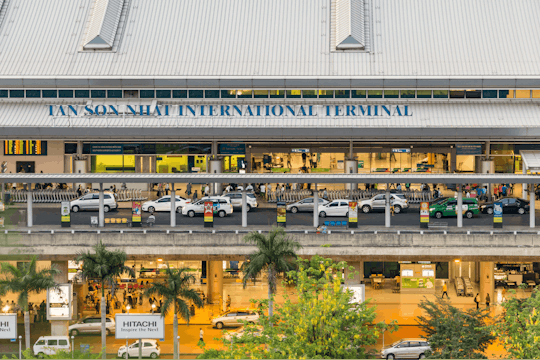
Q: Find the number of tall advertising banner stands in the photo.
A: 7